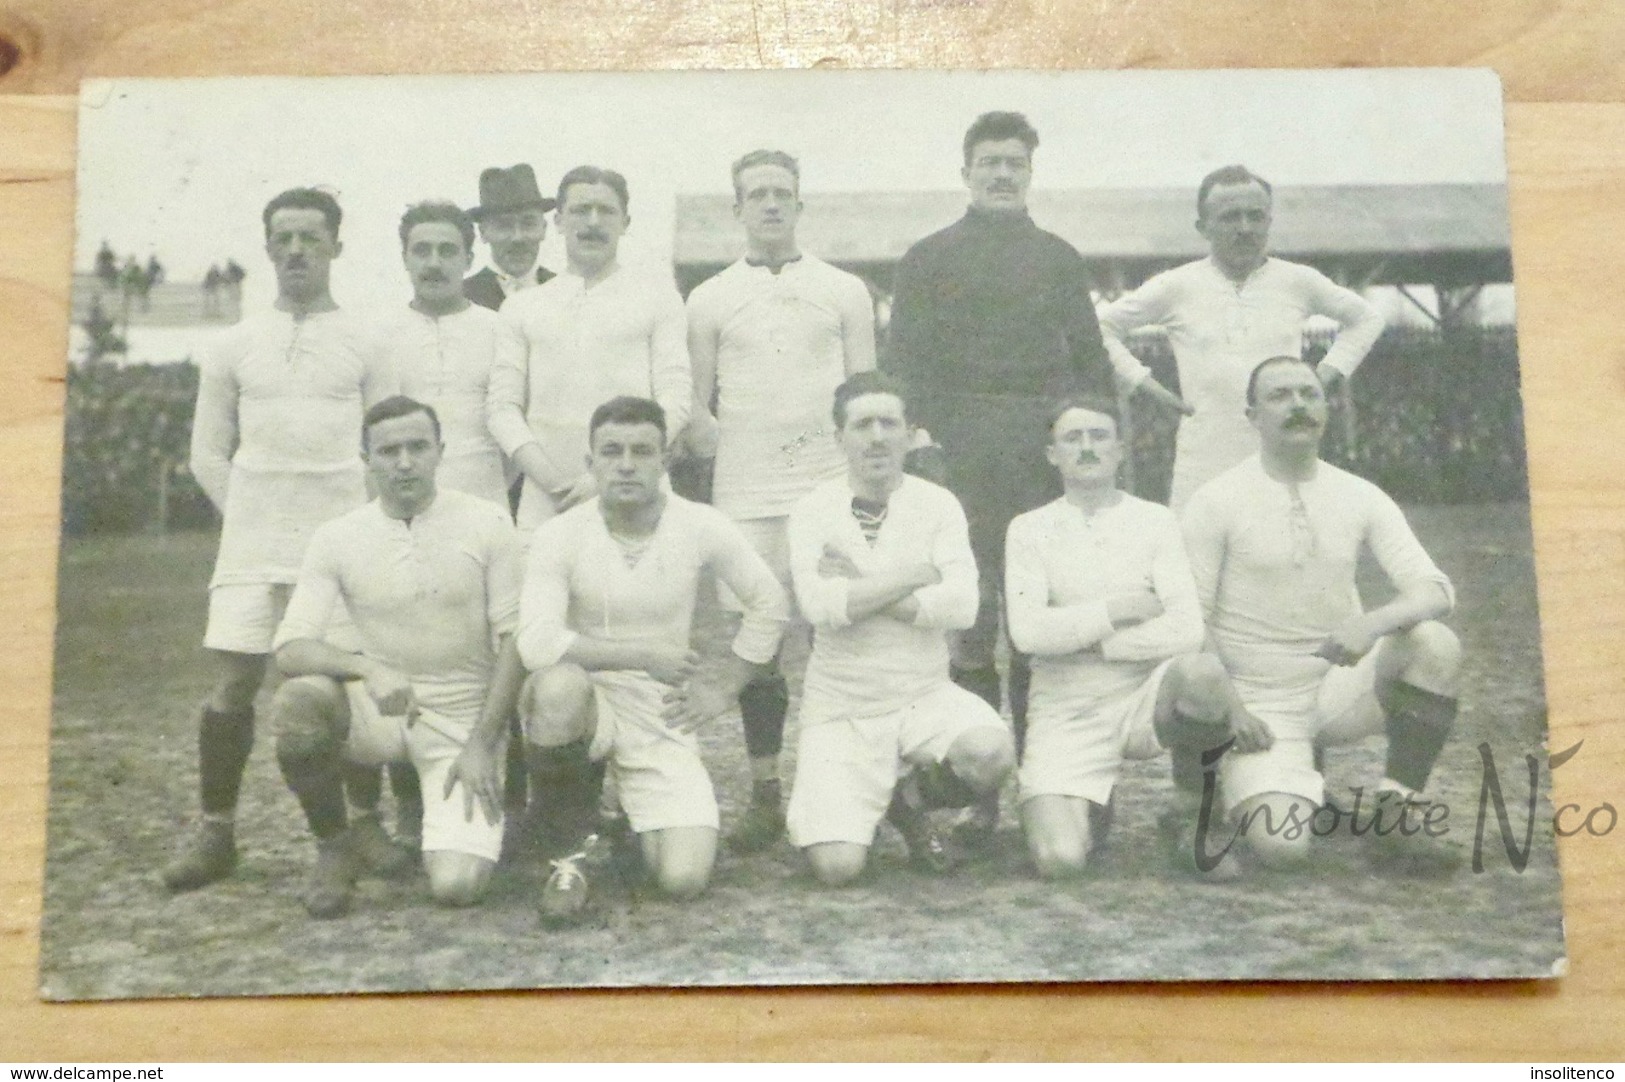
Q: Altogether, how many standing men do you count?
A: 7